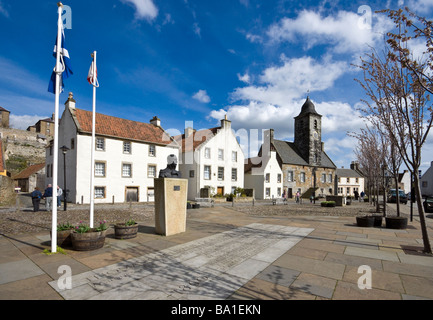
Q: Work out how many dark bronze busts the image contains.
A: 1